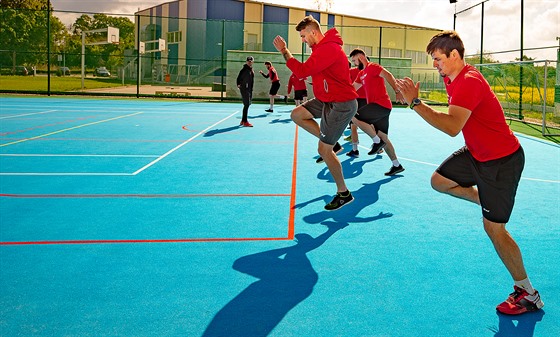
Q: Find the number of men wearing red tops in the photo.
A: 6